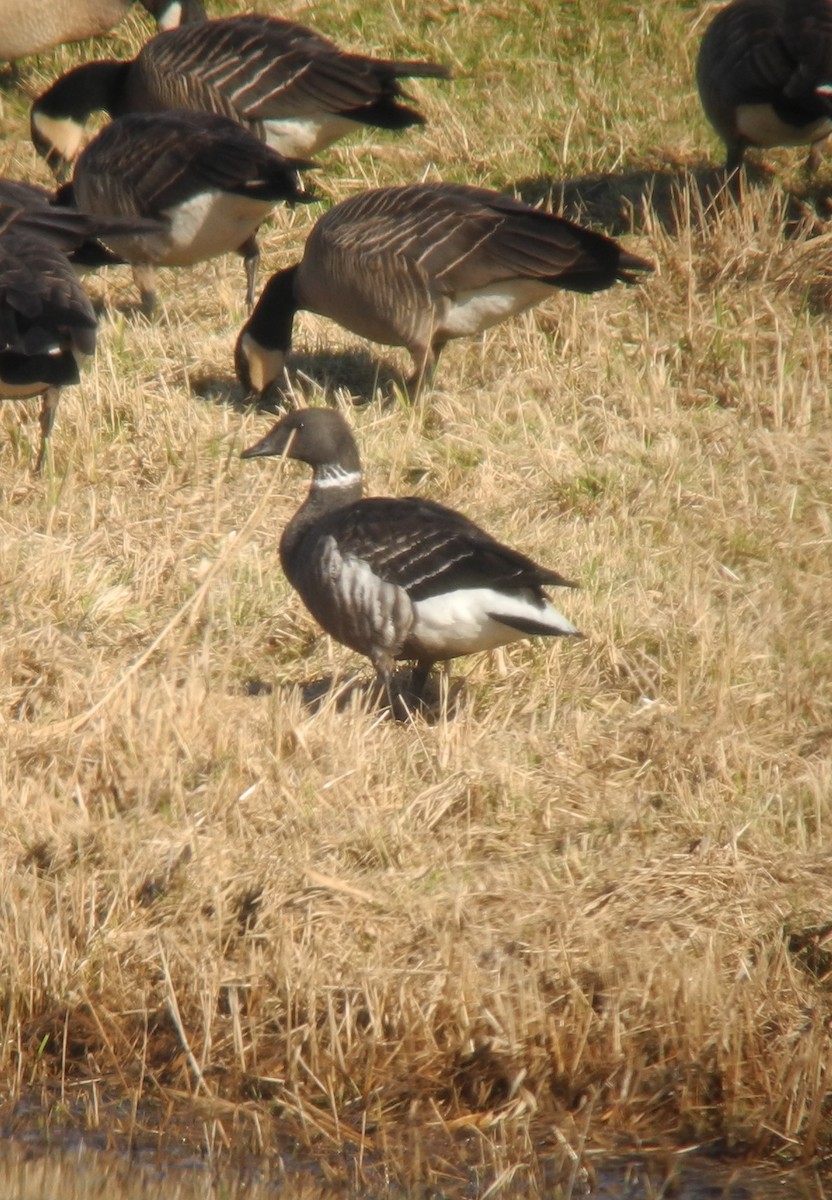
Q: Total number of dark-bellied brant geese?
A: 1